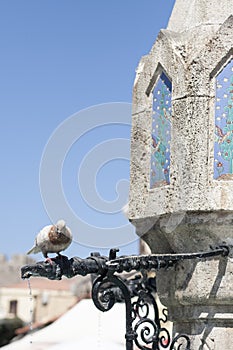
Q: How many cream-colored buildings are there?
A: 1